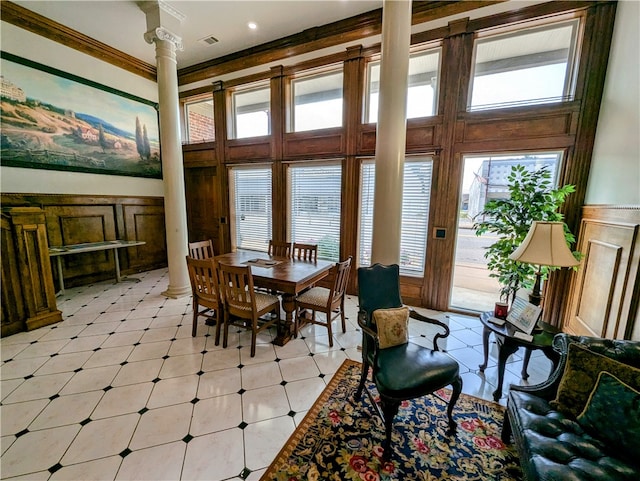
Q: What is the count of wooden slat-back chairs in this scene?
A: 6